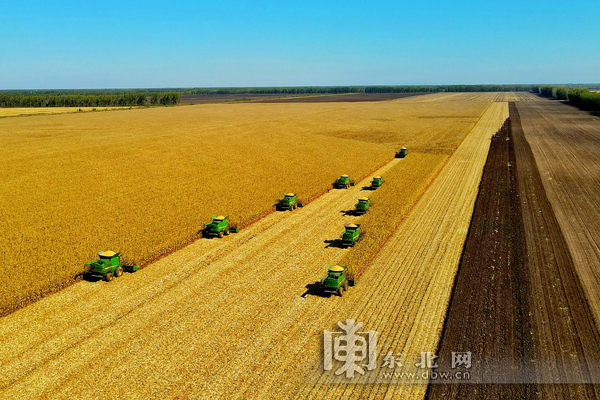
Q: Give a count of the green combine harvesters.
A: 9